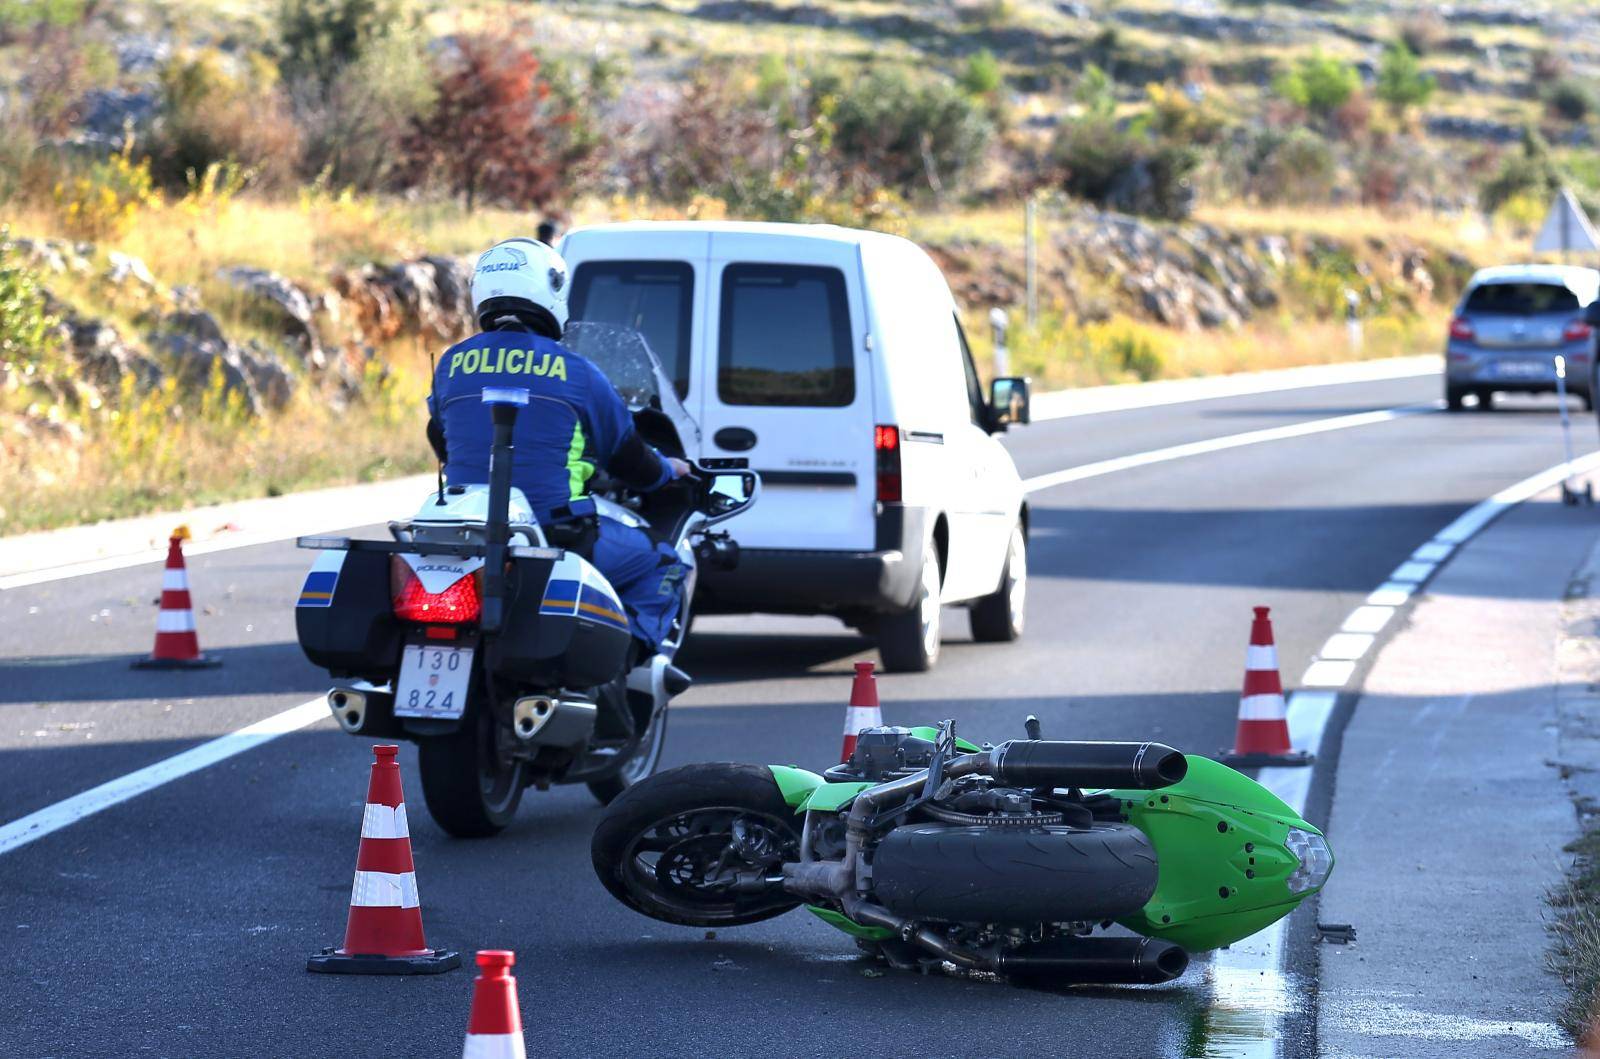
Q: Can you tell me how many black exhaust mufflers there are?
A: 2